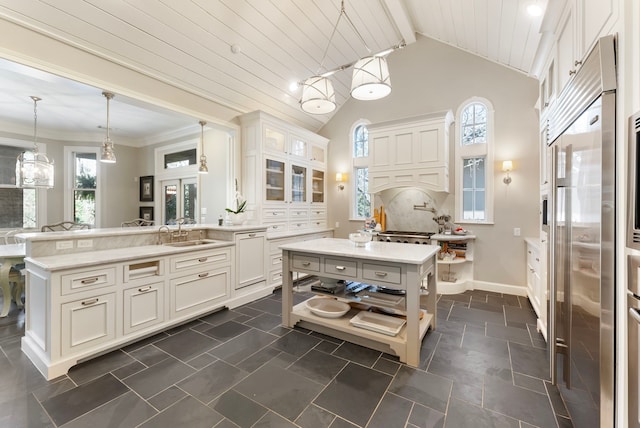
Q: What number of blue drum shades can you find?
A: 0